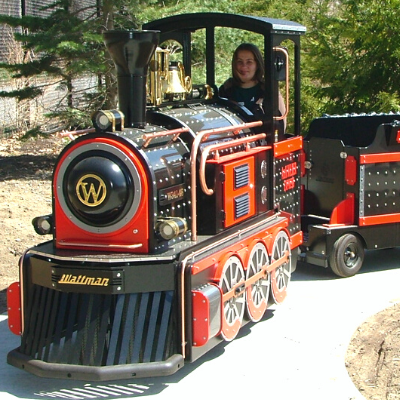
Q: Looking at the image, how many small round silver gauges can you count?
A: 2